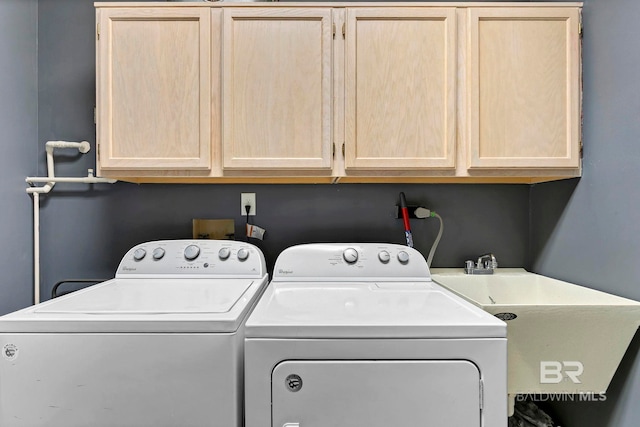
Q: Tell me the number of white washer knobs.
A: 5